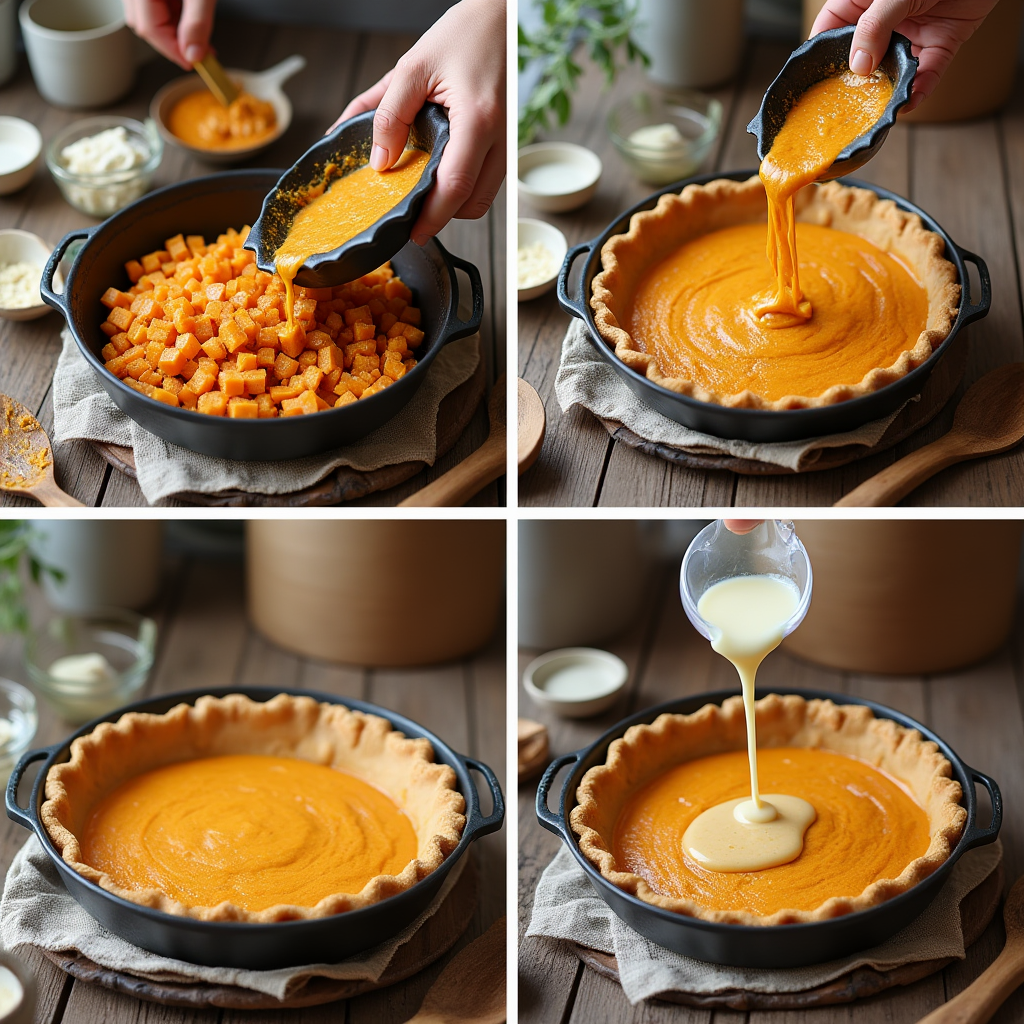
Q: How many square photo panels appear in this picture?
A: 4